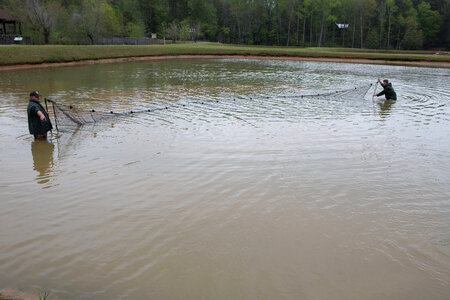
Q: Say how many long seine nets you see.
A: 1